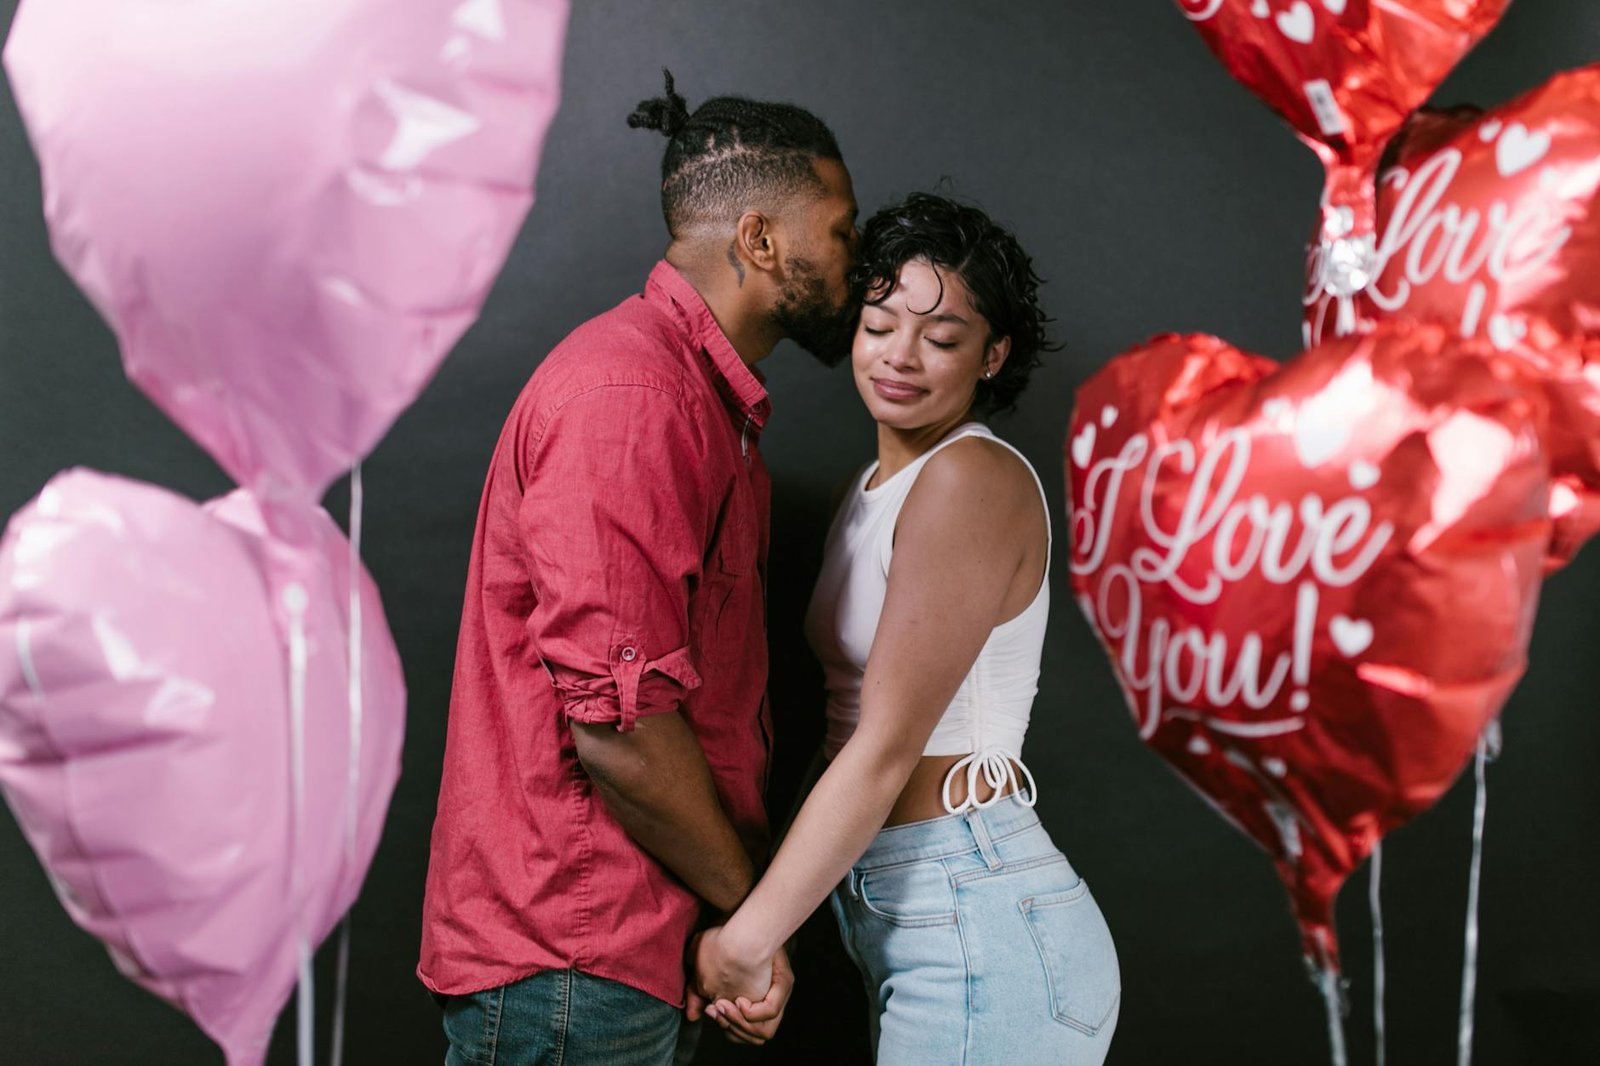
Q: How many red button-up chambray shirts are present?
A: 1